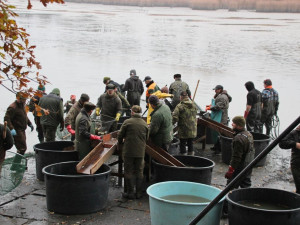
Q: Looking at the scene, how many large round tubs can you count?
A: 6